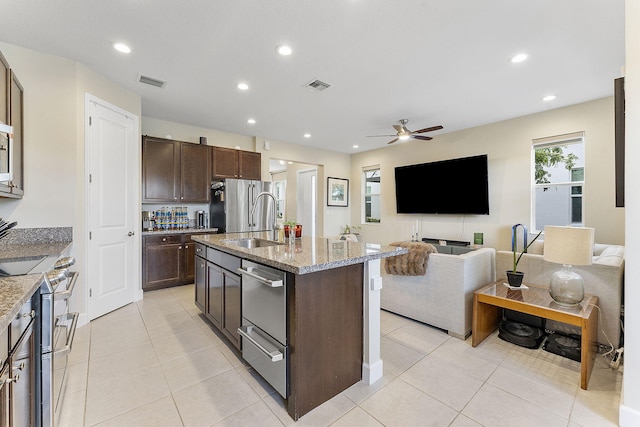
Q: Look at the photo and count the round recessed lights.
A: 8